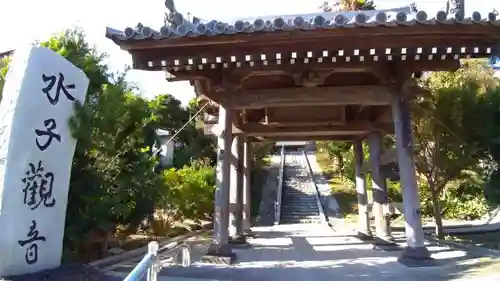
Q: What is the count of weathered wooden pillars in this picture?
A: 6